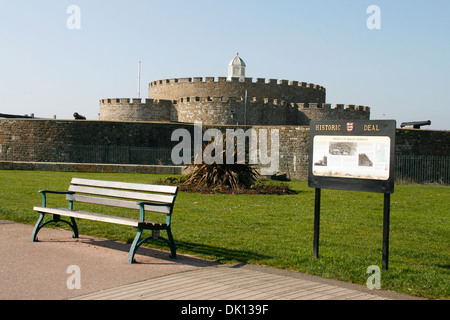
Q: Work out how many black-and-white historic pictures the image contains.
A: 3